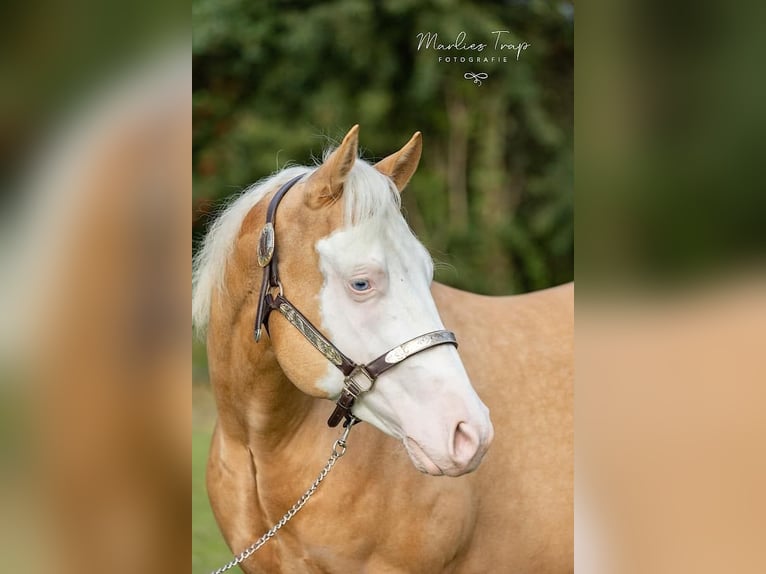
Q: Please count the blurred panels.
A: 2